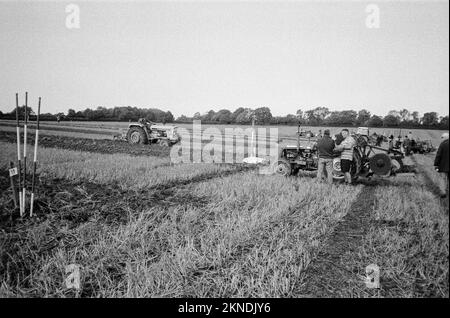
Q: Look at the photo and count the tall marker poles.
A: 3